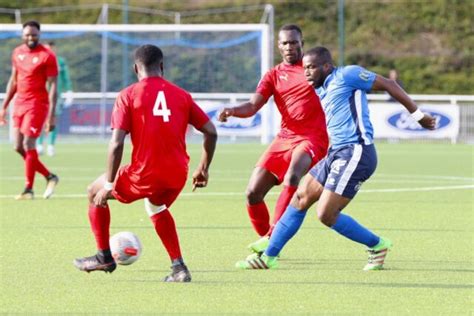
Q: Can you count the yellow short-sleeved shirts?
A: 0